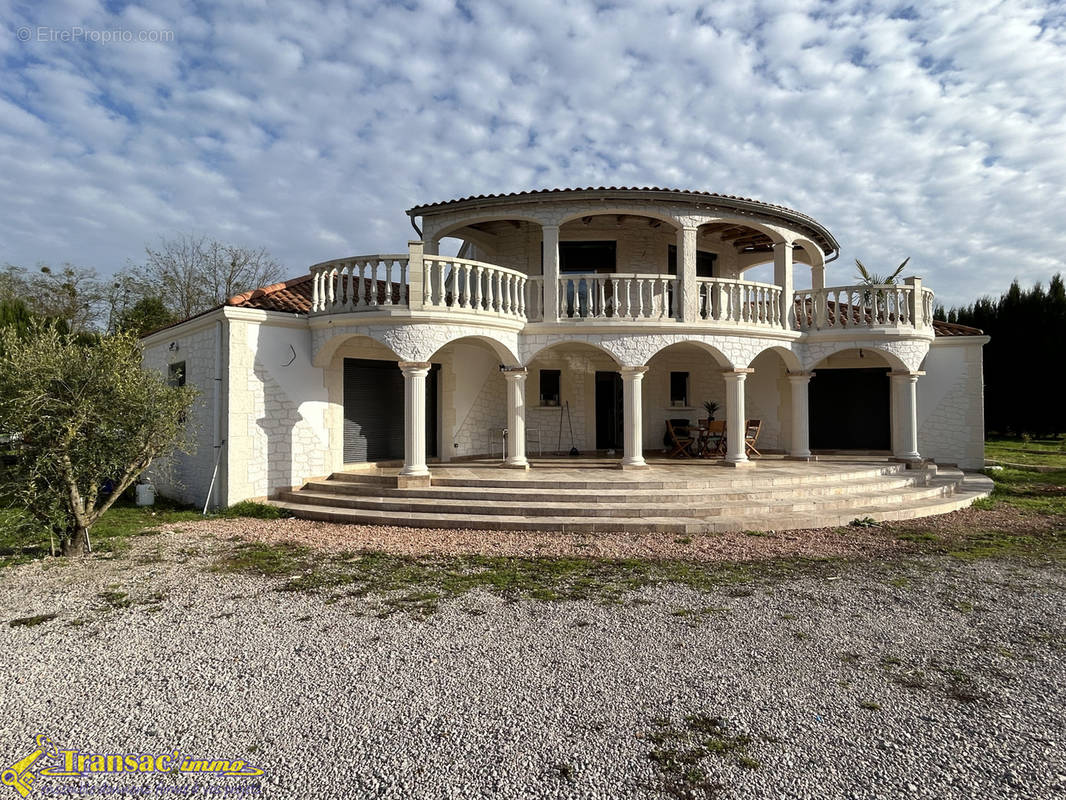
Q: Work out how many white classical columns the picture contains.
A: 6